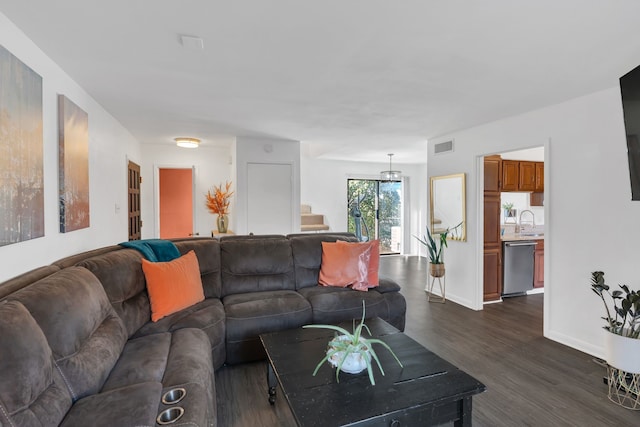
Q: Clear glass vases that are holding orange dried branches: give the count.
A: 1